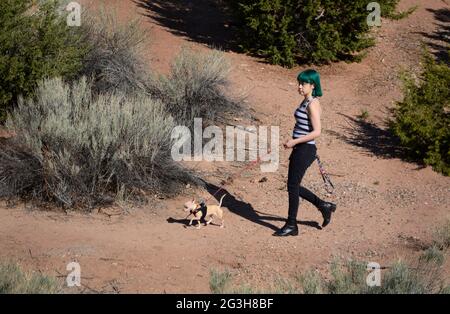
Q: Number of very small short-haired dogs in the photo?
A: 1